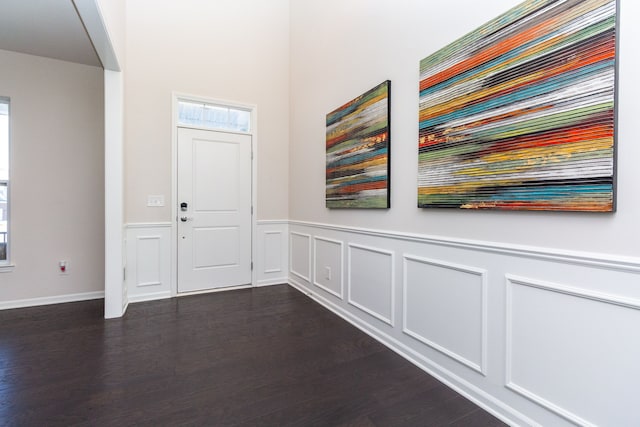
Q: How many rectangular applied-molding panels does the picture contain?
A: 7